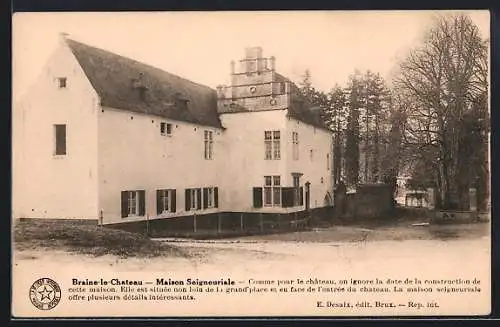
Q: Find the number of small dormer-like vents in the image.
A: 2